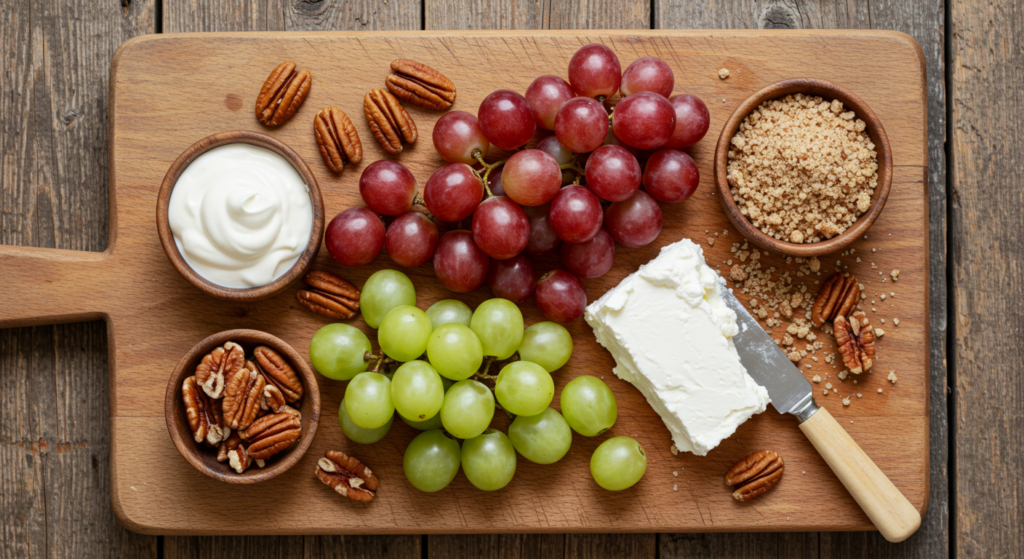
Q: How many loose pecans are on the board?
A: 9